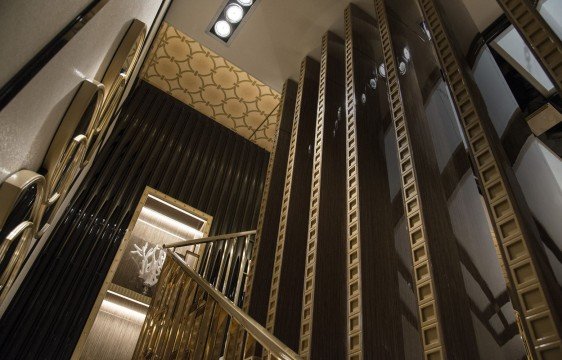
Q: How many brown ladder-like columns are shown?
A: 7